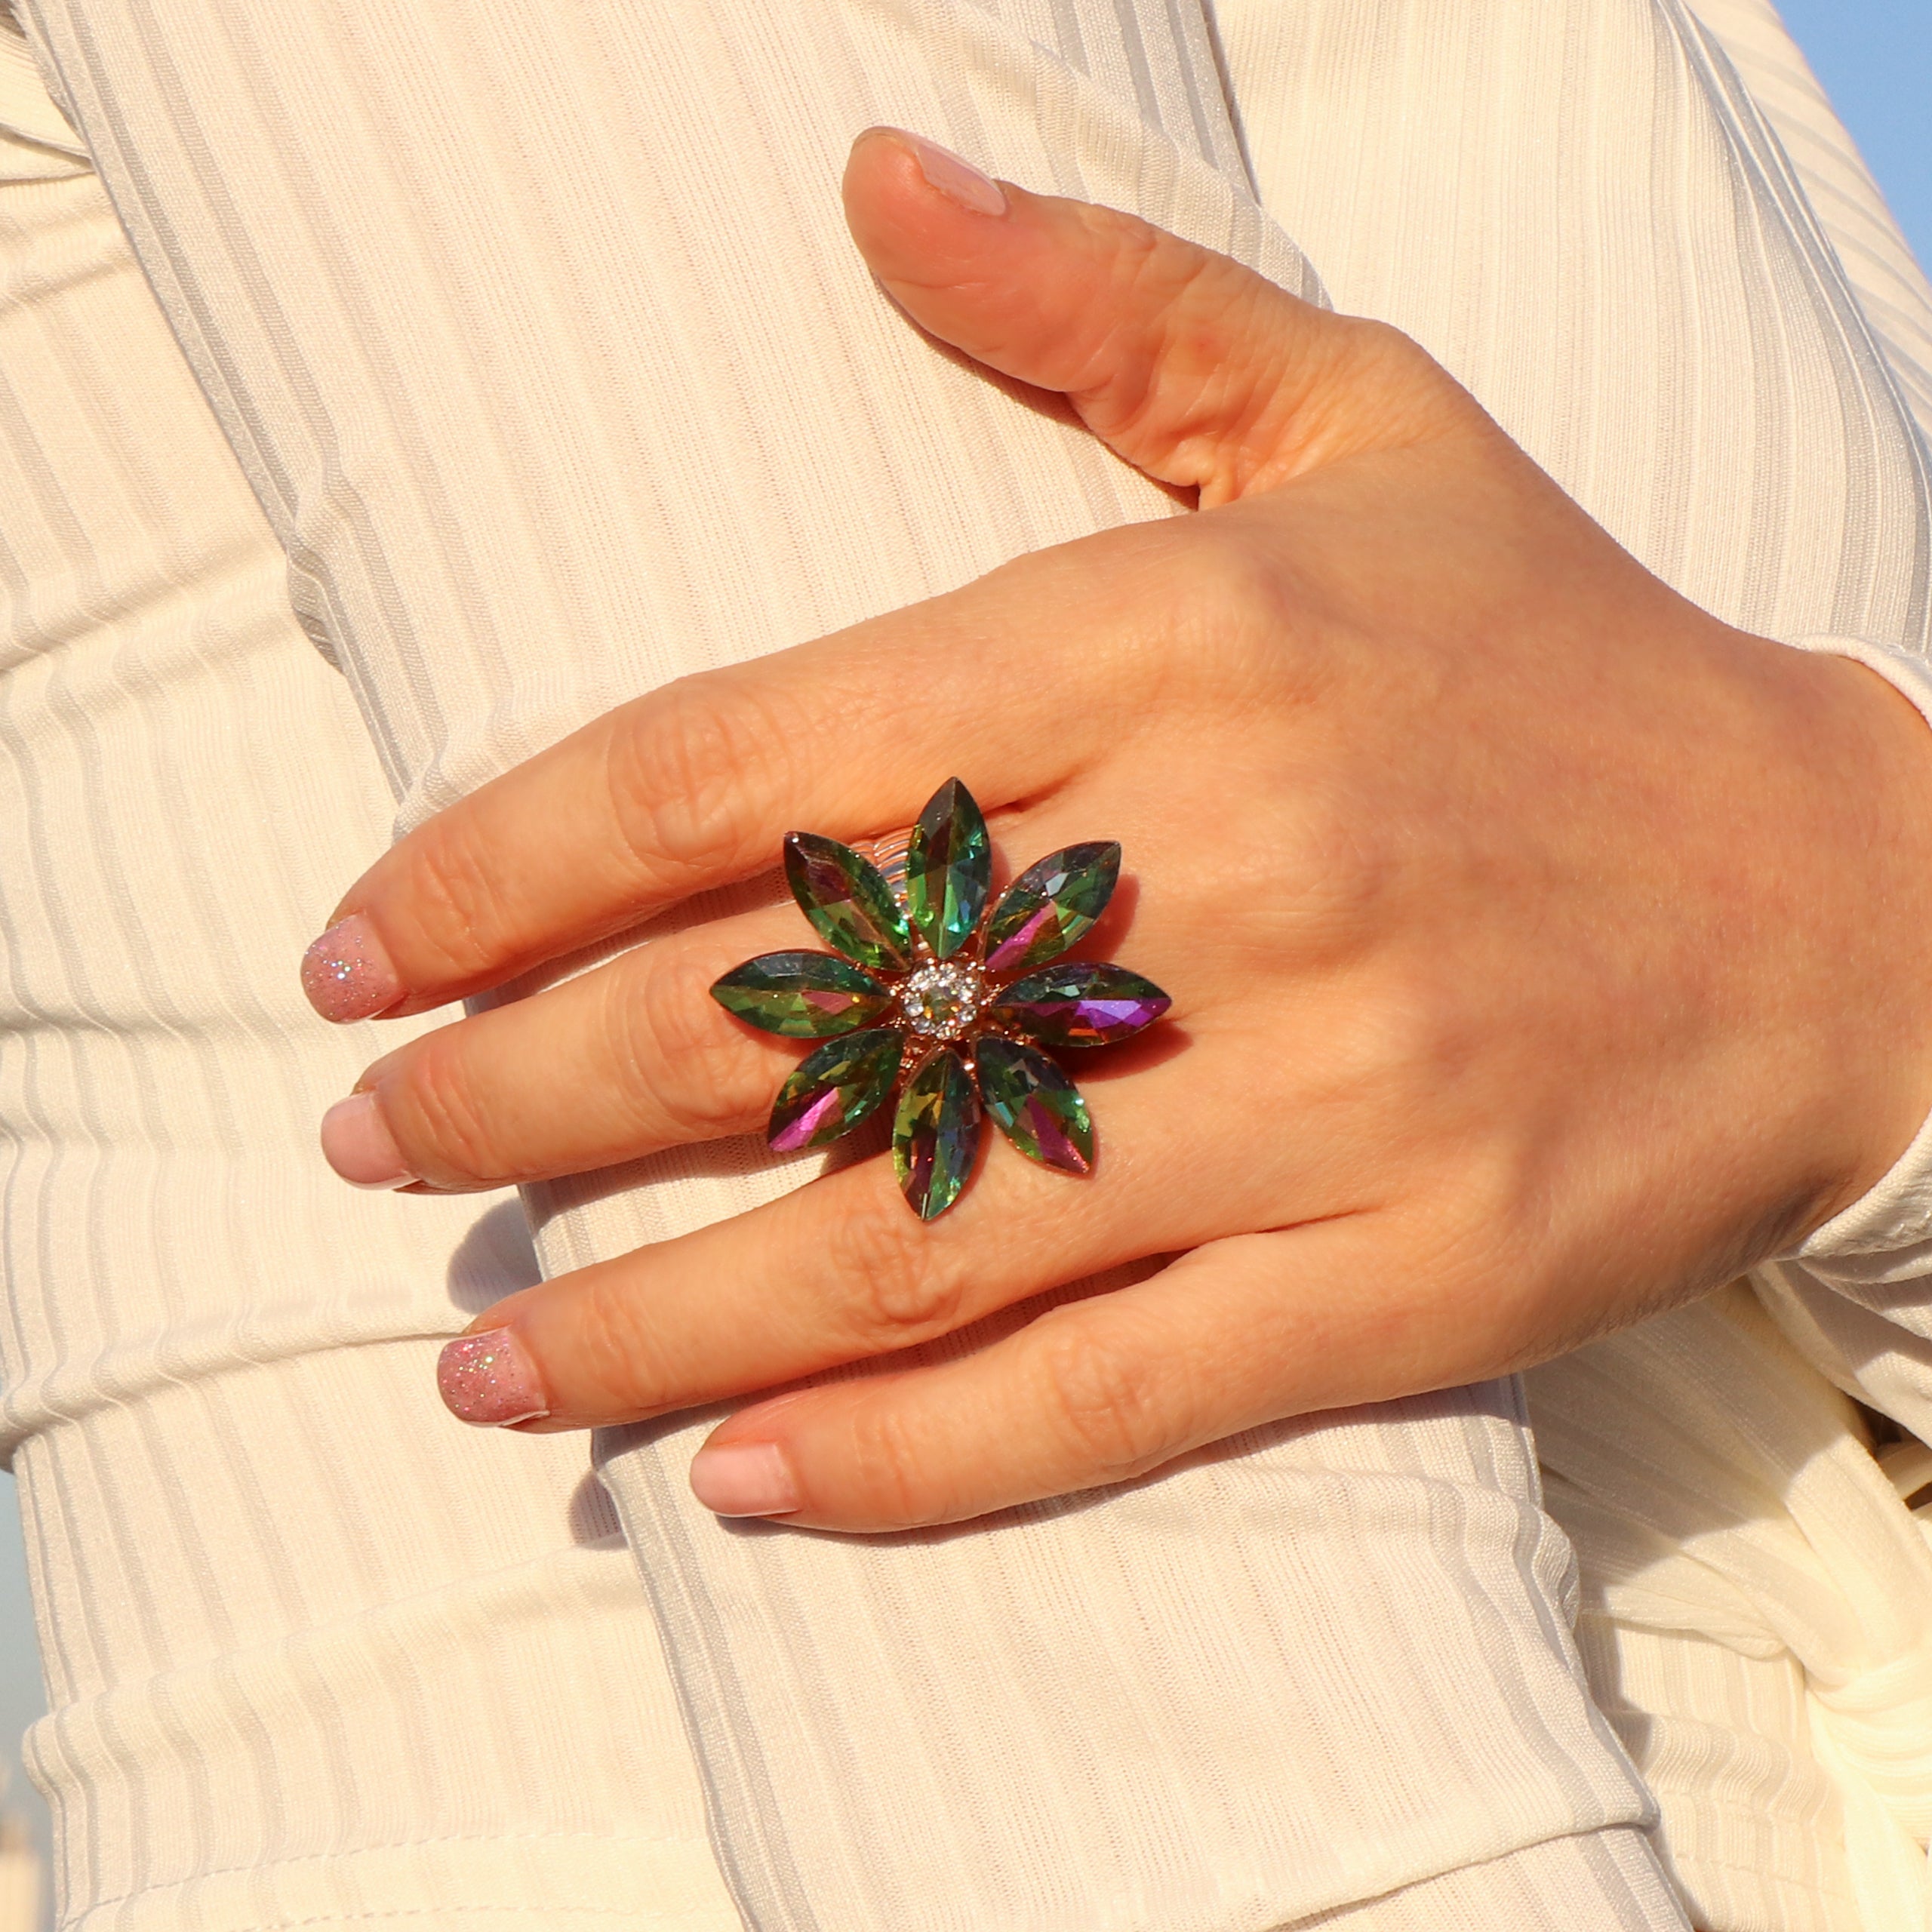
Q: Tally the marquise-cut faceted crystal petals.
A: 8